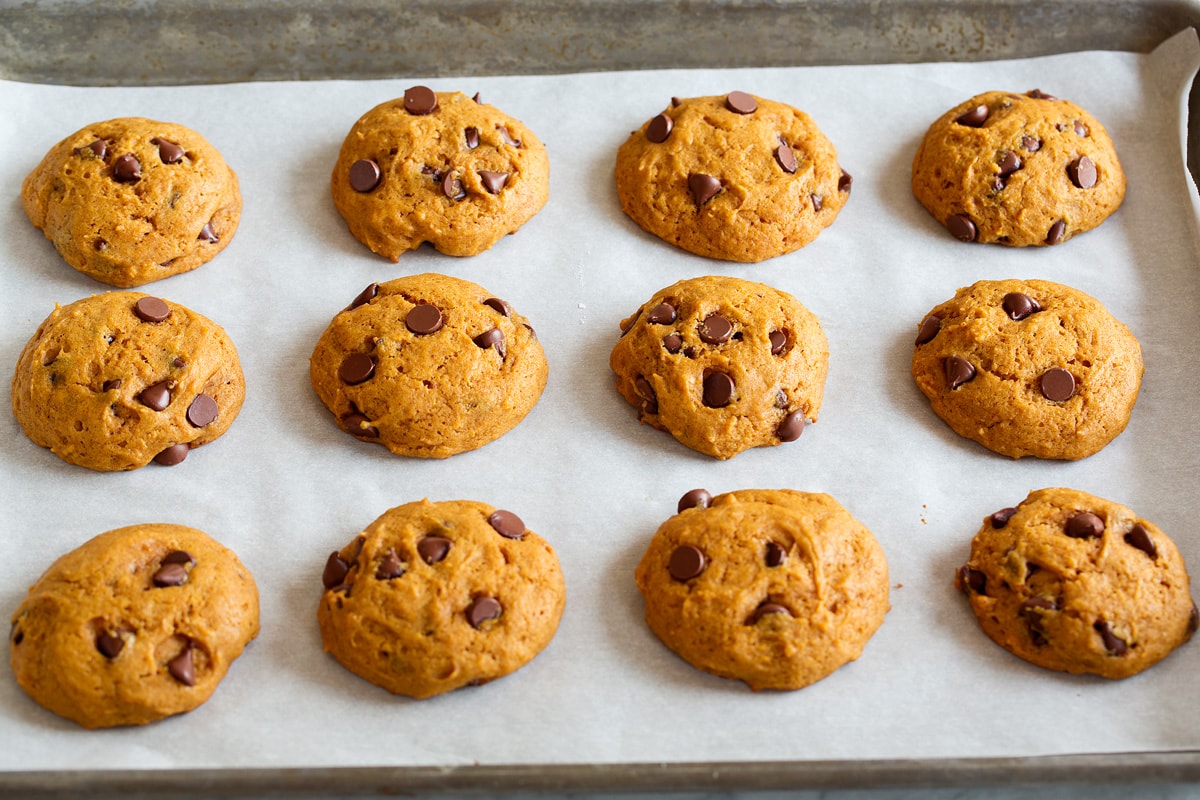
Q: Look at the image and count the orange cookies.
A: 12